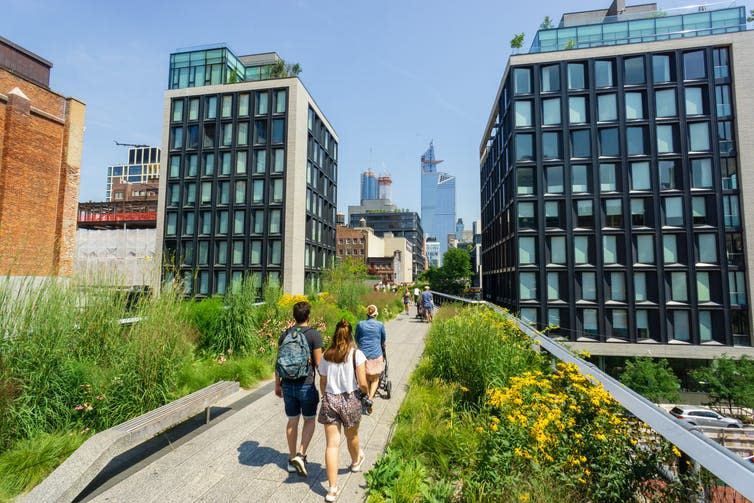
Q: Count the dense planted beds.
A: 2